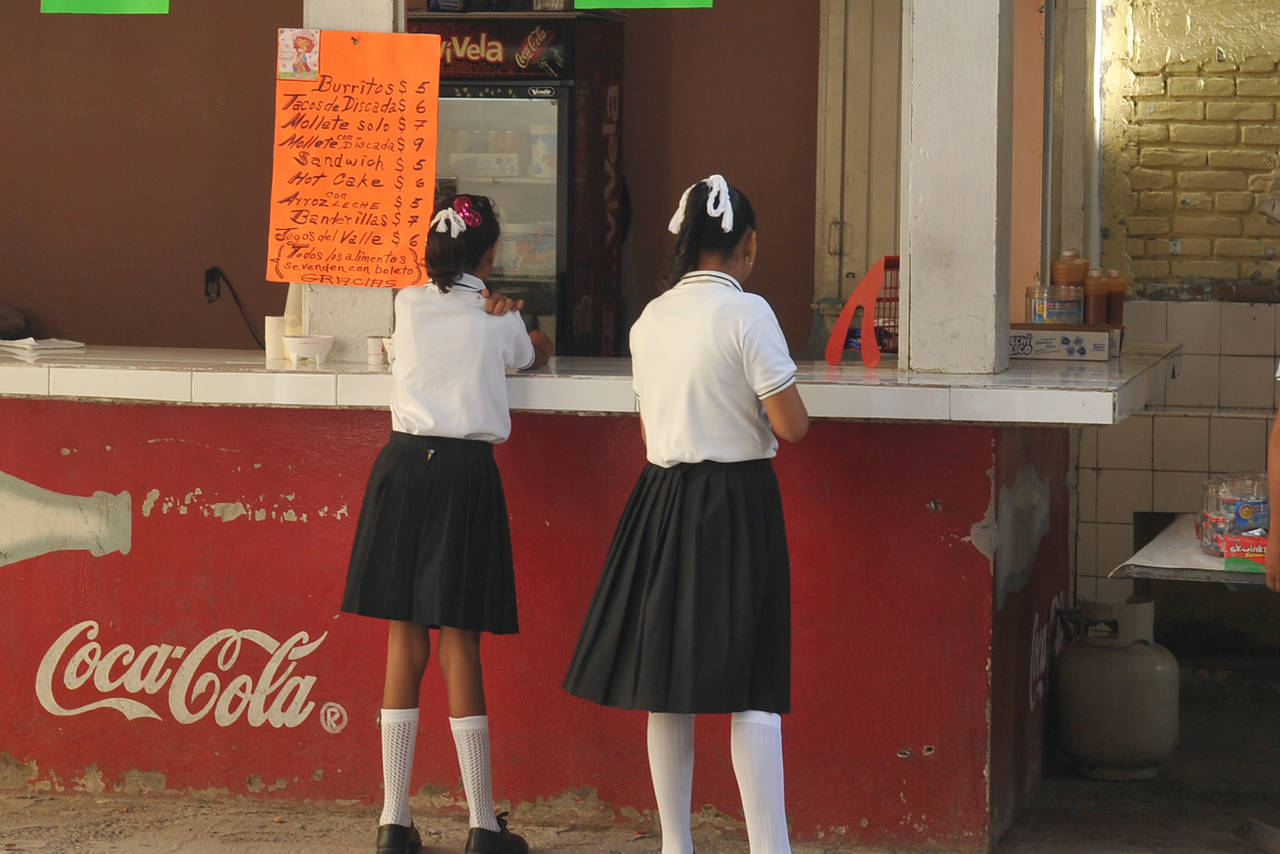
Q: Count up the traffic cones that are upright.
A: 0